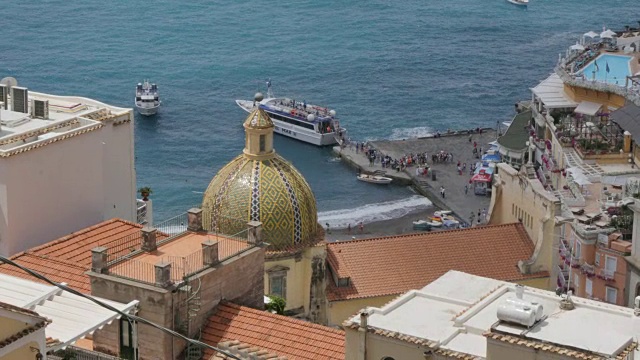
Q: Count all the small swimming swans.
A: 0